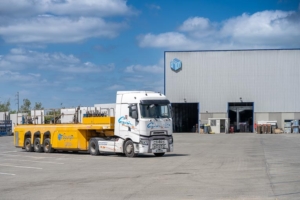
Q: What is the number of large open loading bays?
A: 2